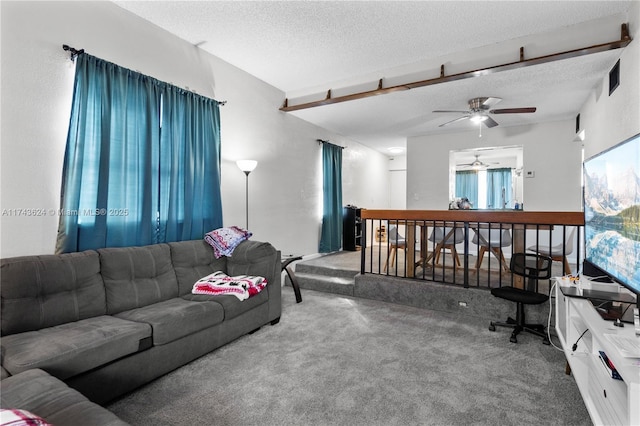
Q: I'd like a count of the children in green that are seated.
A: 0